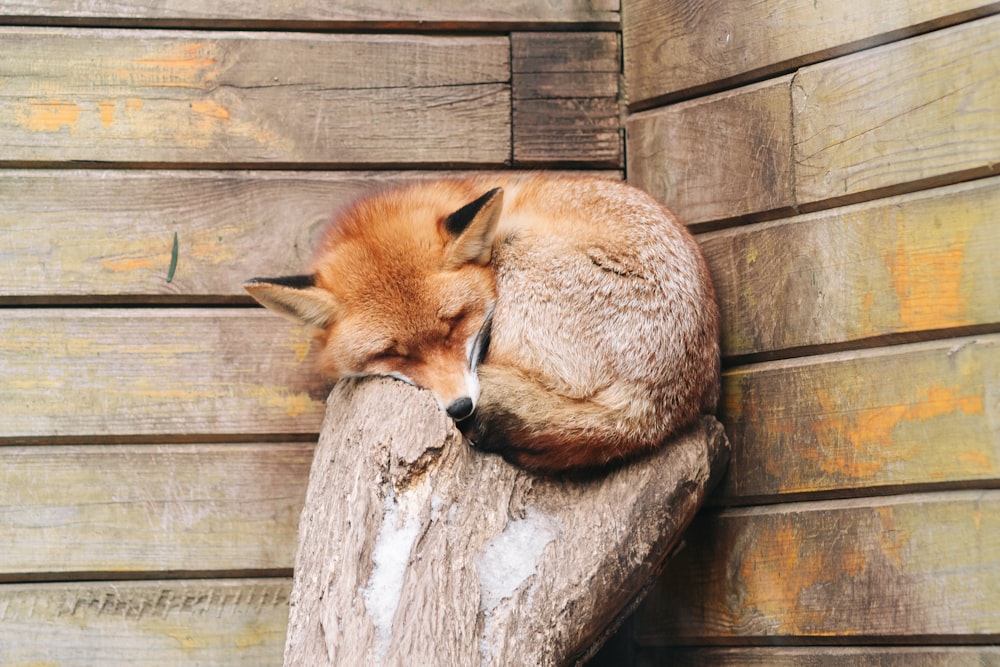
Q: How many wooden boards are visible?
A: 14